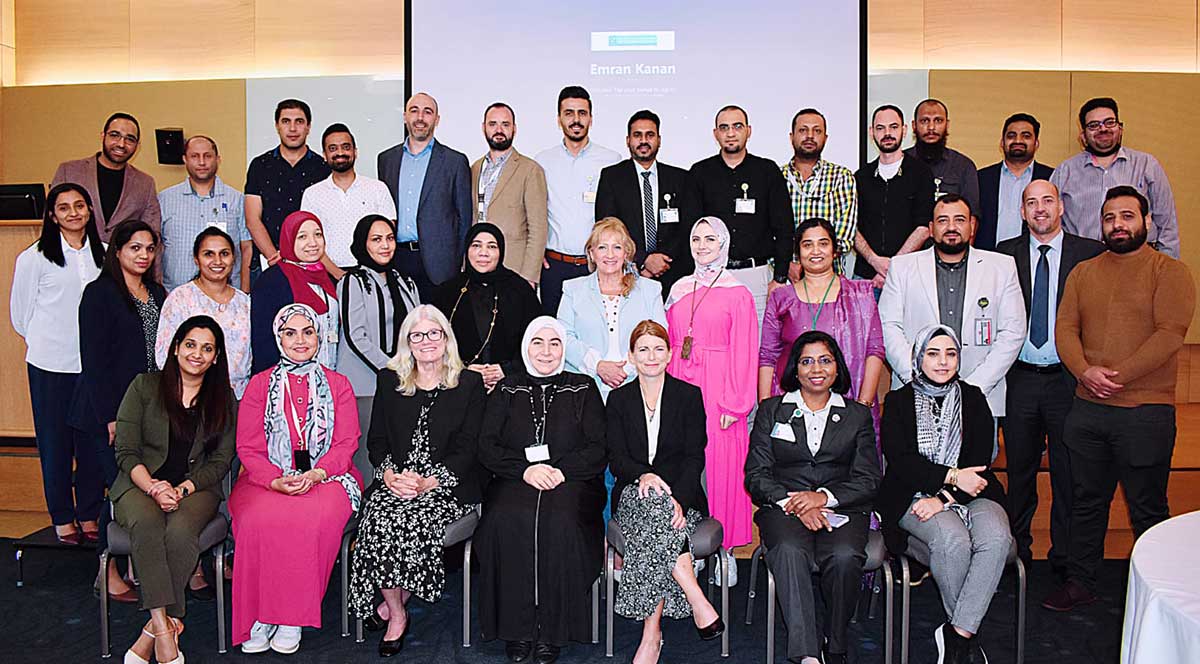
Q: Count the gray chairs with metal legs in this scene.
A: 7